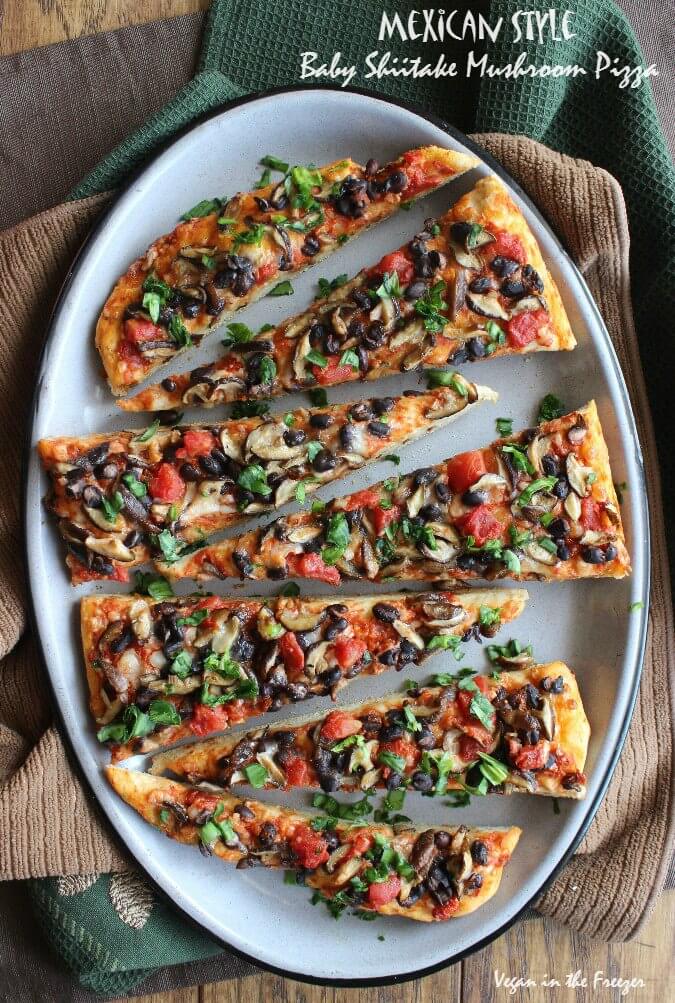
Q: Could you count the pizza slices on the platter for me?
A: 7